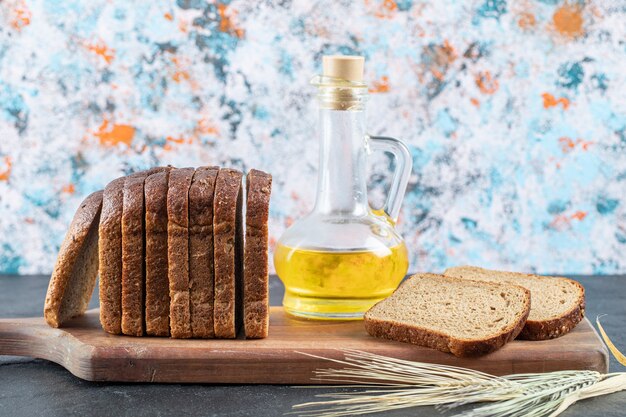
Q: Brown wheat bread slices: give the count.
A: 10